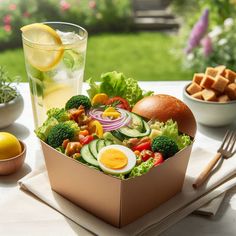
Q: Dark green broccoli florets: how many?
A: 3